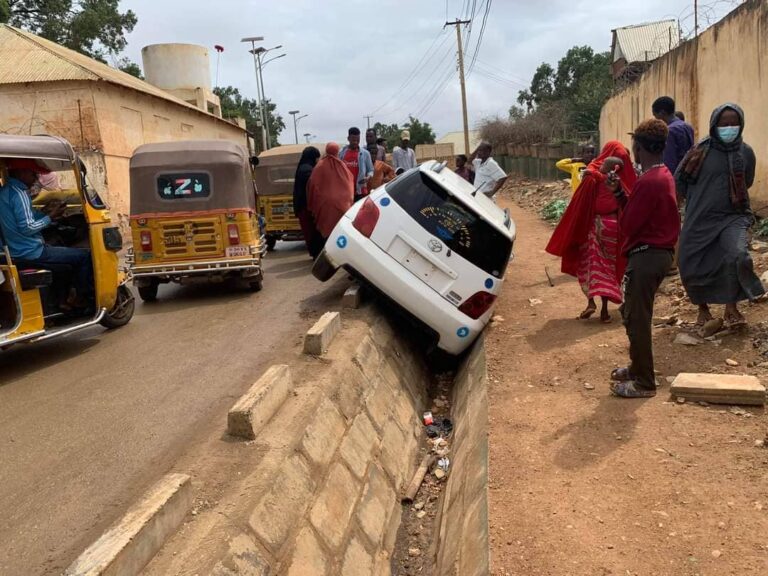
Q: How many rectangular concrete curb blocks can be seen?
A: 4